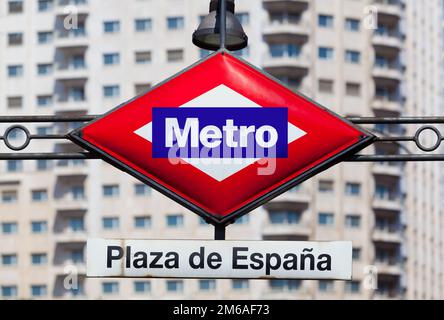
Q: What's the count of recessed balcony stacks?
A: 3